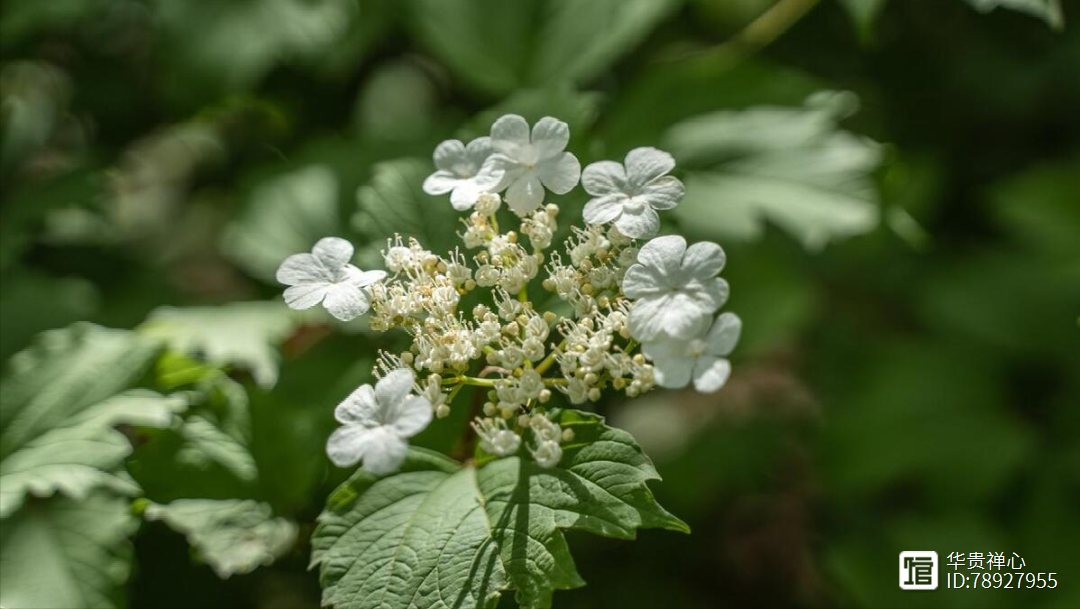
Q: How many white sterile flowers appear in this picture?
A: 7